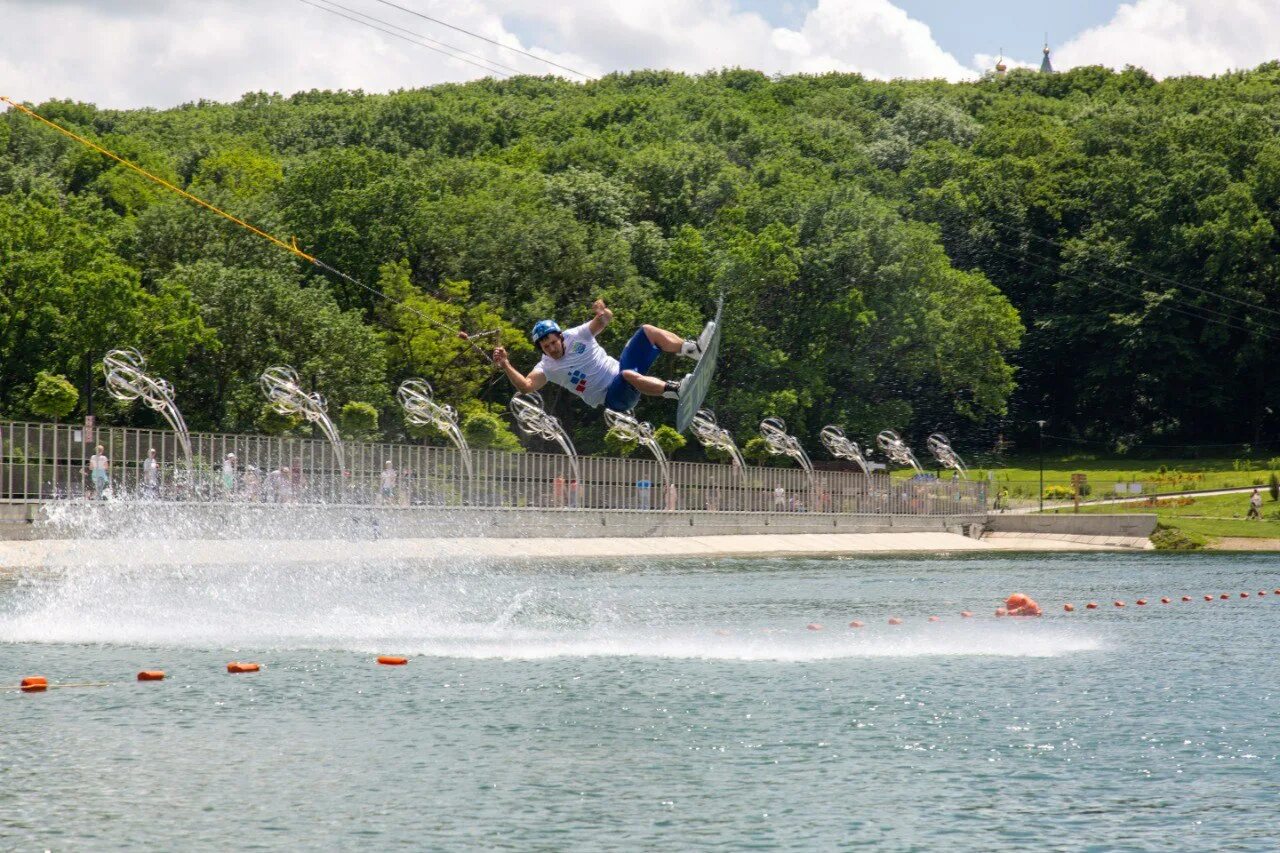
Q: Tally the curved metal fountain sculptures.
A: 10